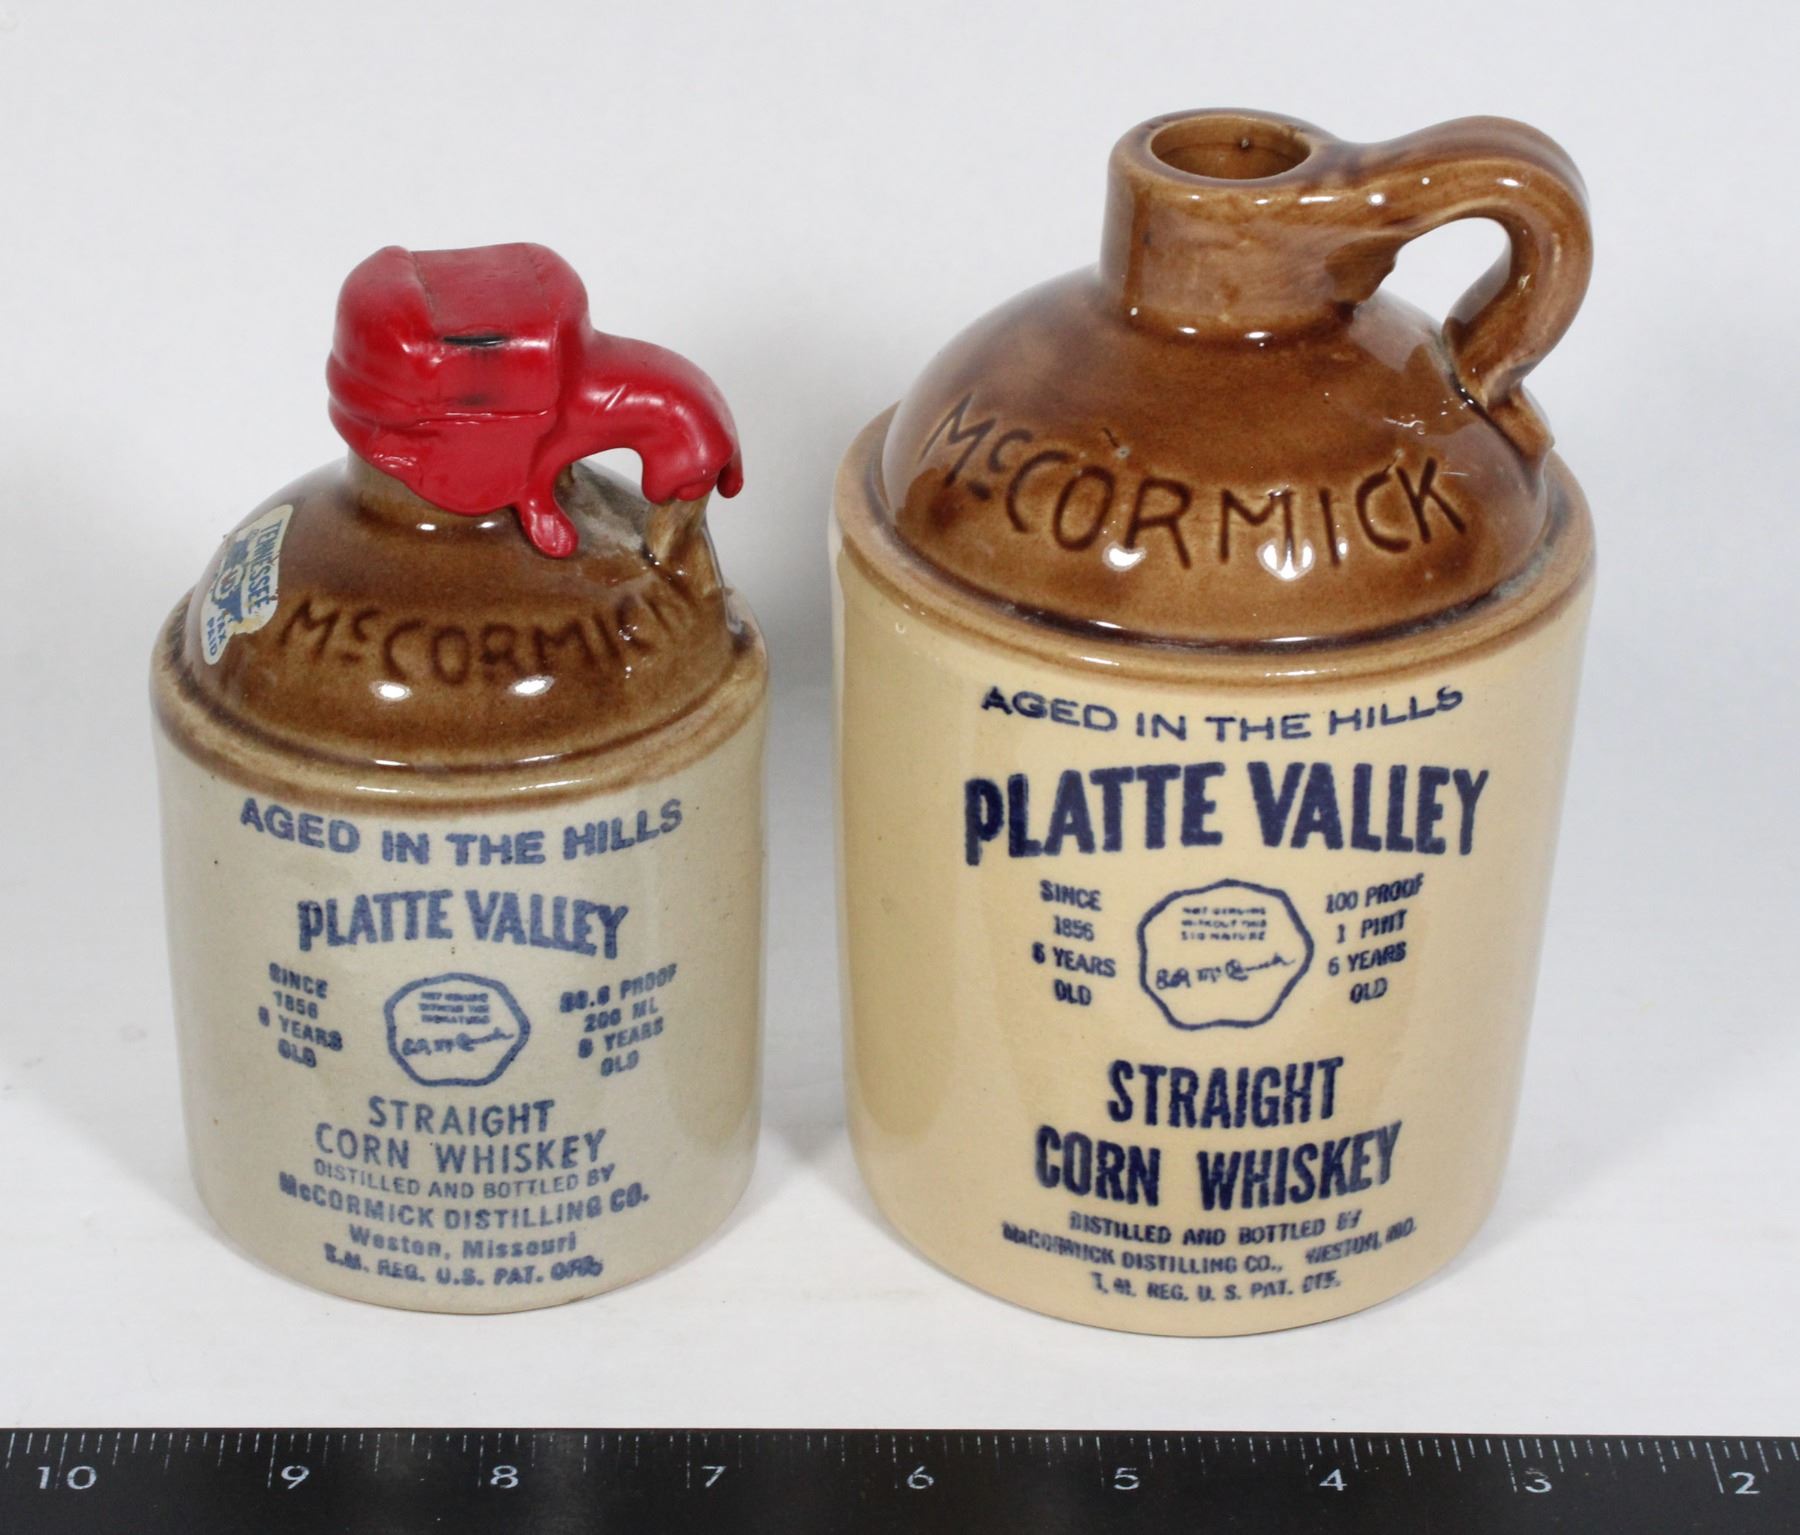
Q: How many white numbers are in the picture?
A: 9